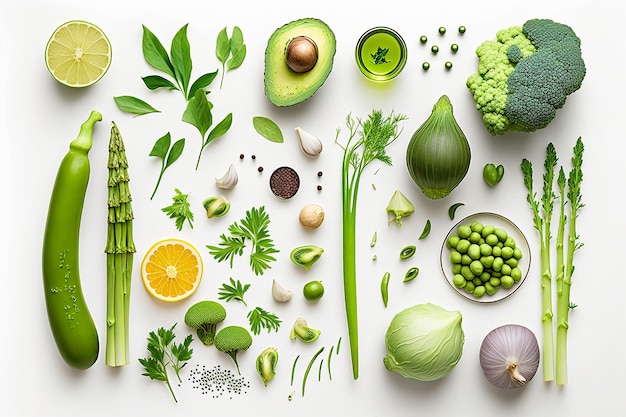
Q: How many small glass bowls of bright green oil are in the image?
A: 1